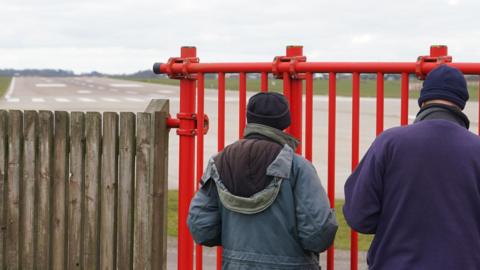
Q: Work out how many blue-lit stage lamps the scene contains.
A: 0